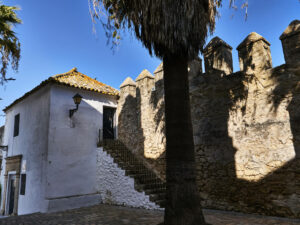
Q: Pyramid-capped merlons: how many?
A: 7